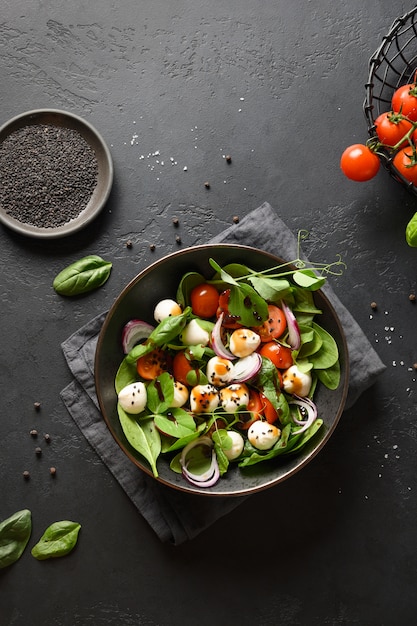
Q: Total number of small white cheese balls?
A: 11